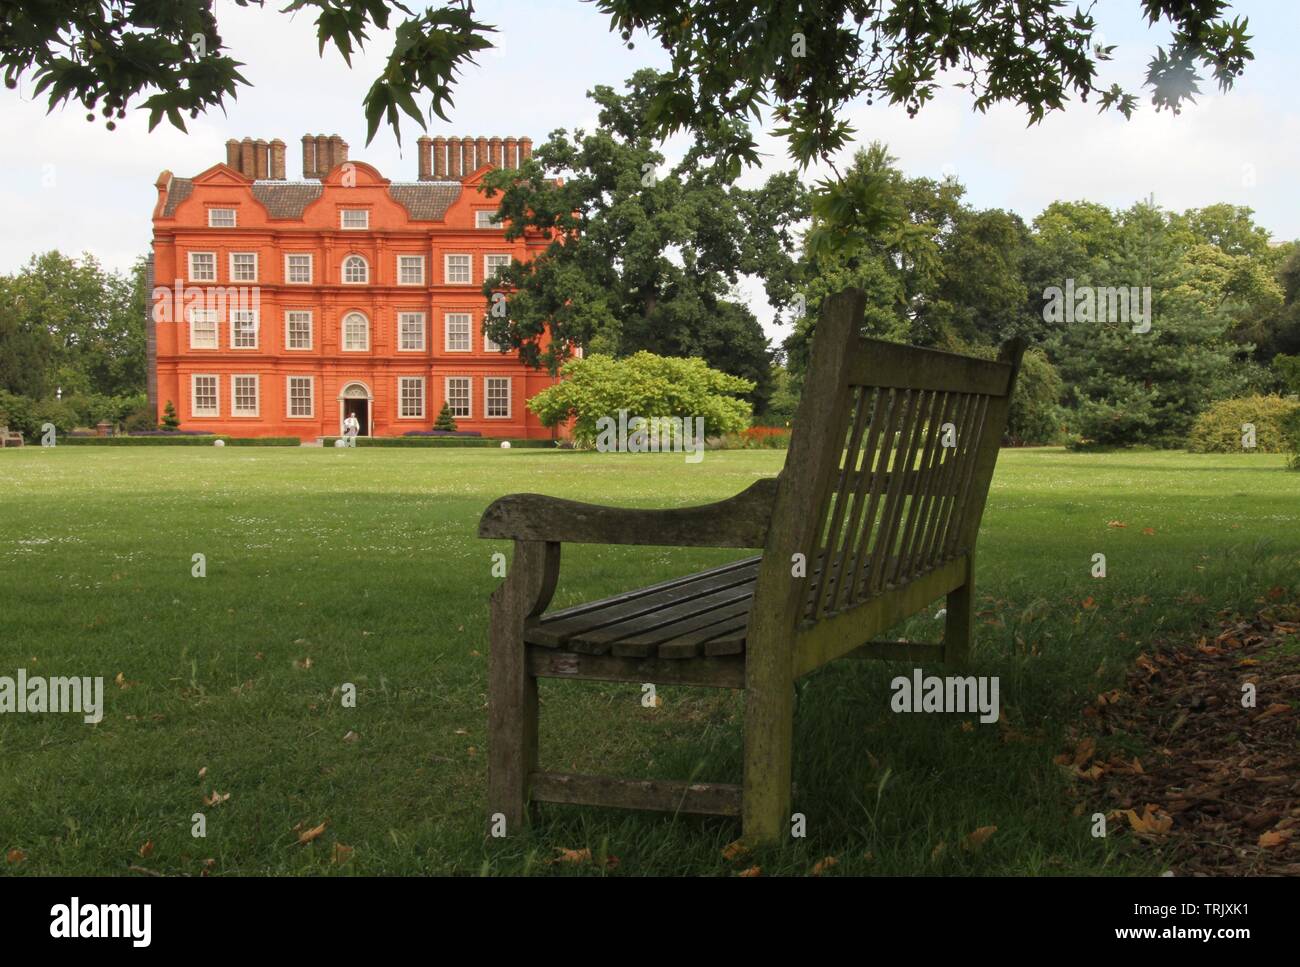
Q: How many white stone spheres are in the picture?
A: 3